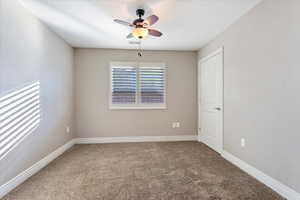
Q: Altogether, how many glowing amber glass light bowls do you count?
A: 1